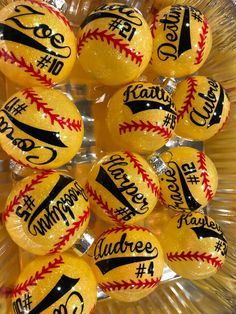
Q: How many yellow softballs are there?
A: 12